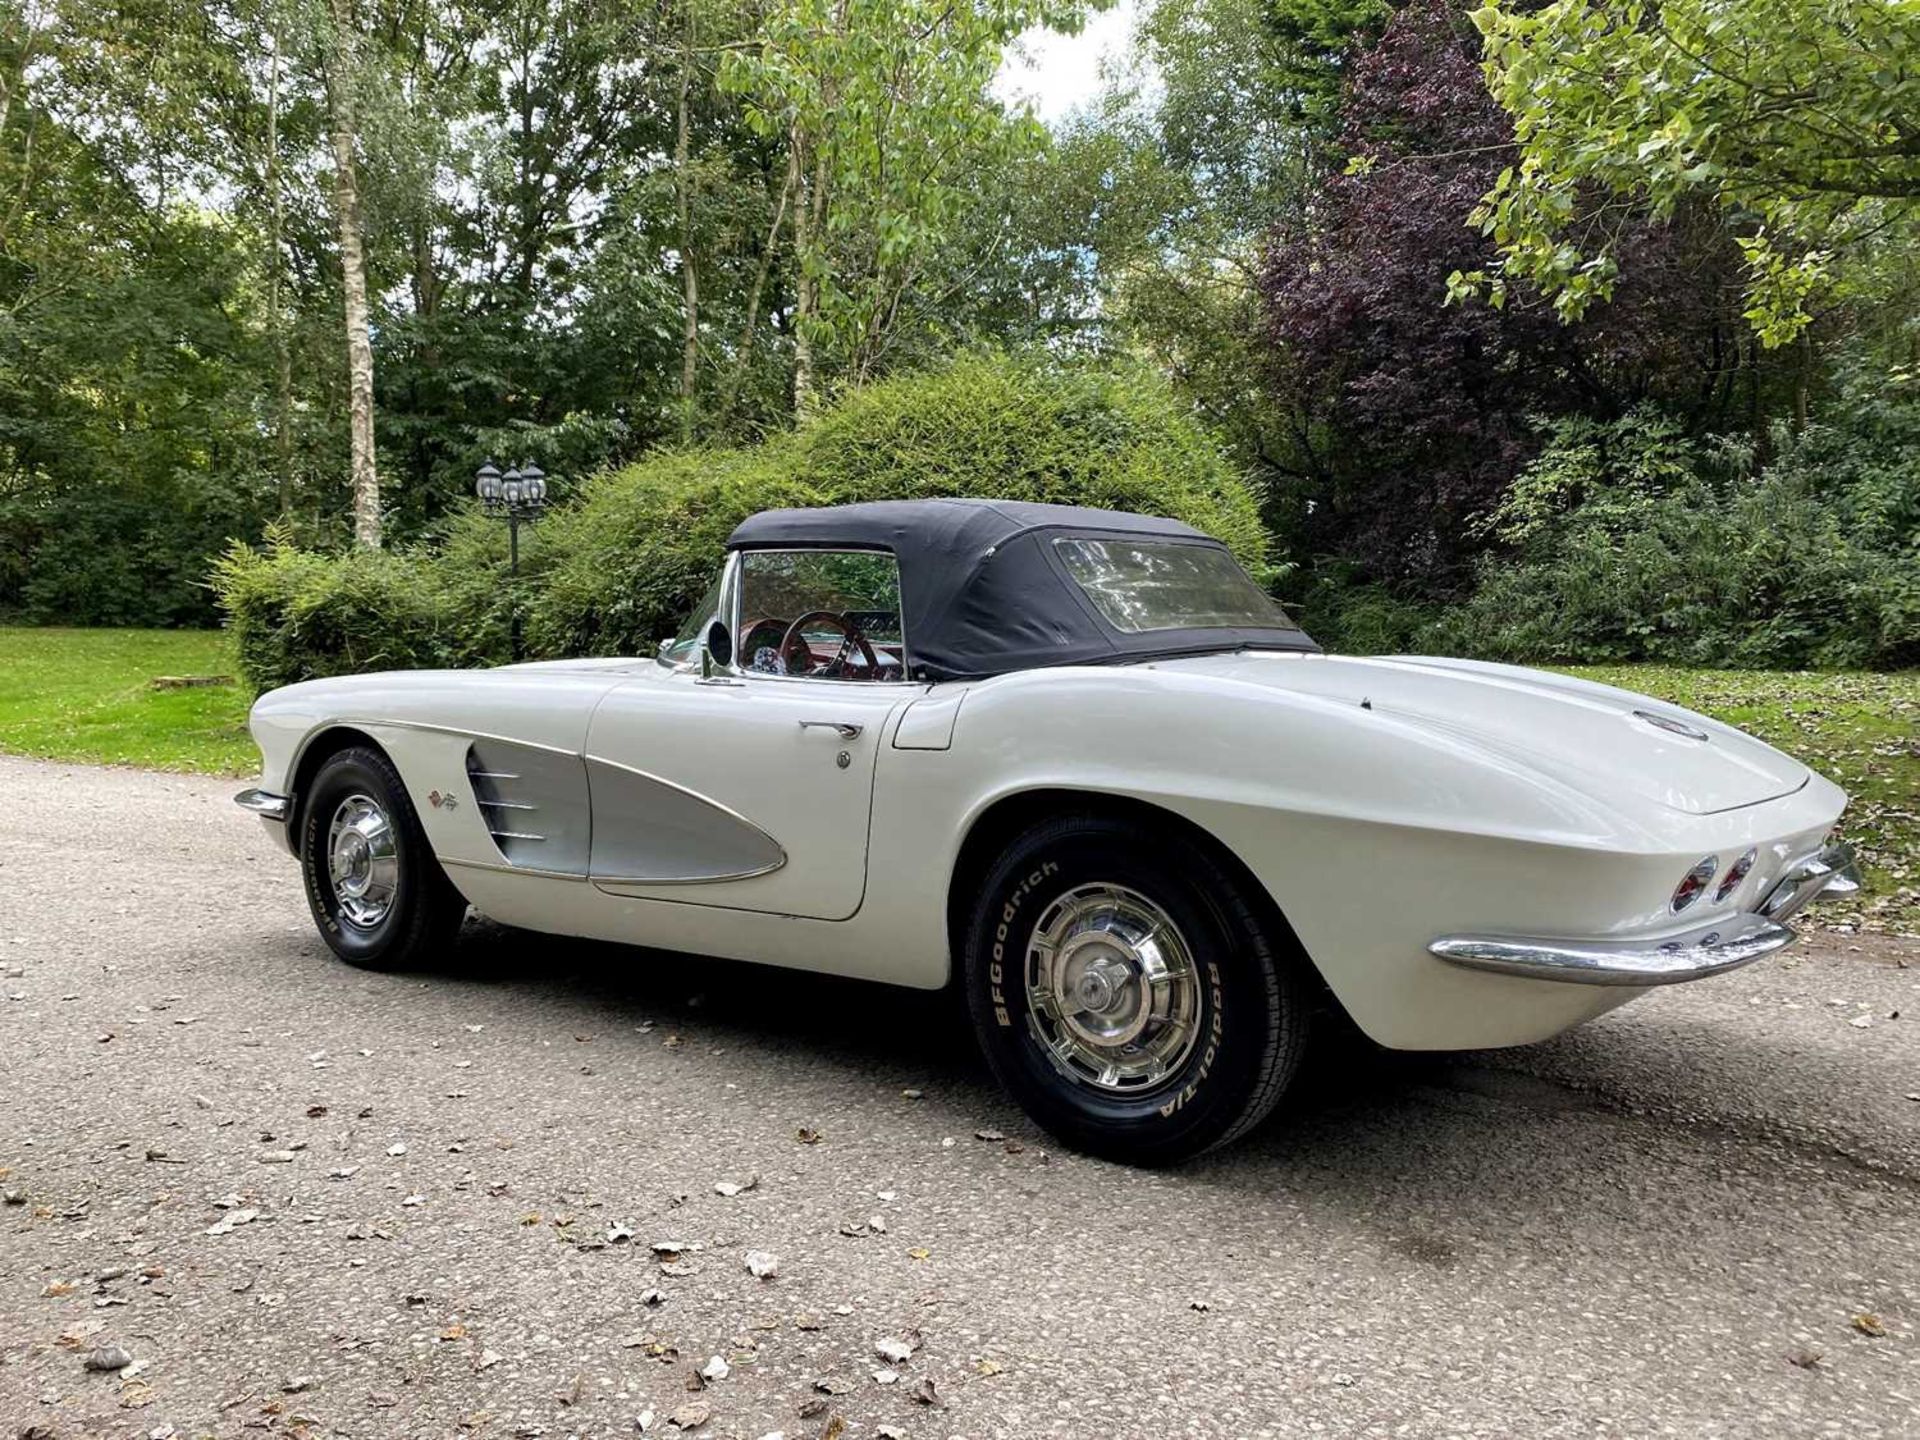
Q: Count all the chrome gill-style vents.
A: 3